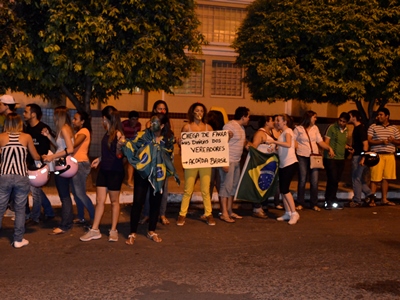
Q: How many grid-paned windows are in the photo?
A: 3